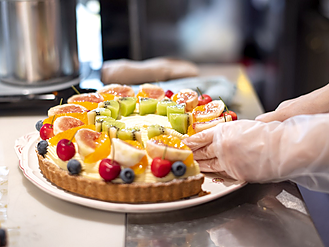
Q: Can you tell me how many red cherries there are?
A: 7